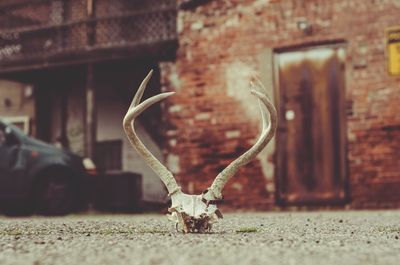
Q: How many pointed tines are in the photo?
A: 4